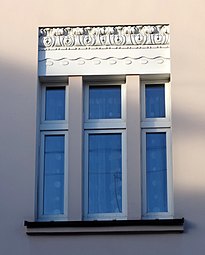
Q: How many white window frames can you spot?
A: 6